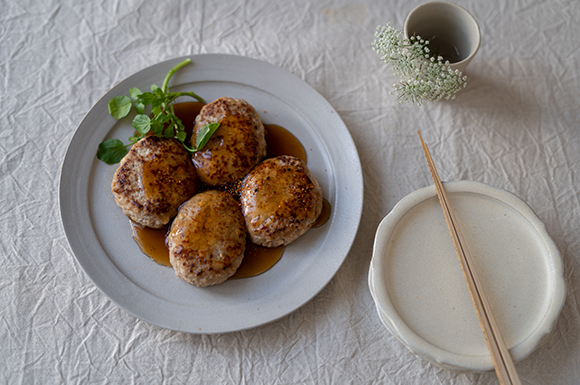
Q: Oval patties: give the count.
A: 4